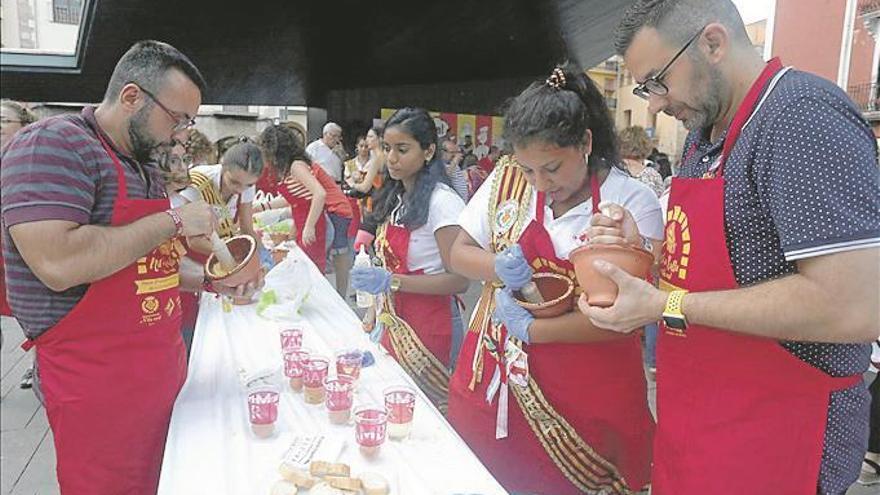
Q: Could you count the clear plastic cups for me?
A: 8